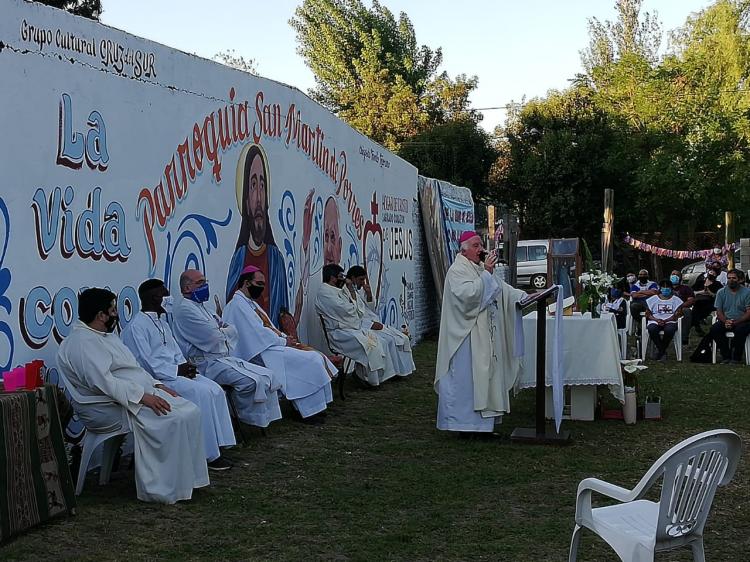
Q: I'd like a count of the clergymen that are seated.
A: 6